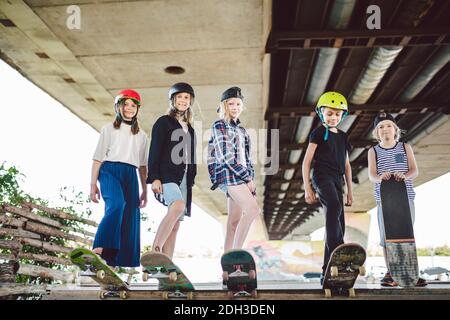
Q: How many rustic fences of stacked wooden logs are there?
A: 1